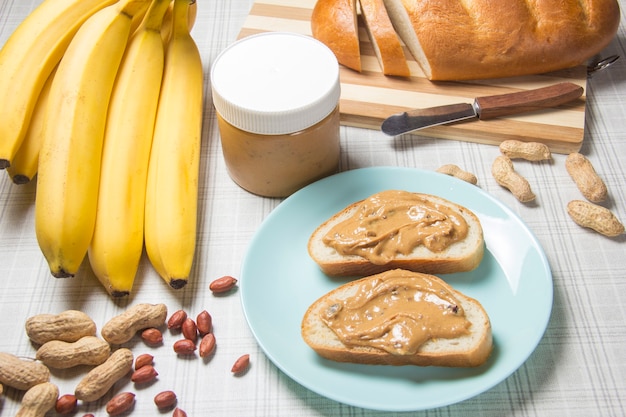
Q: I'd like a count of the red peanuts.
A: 15